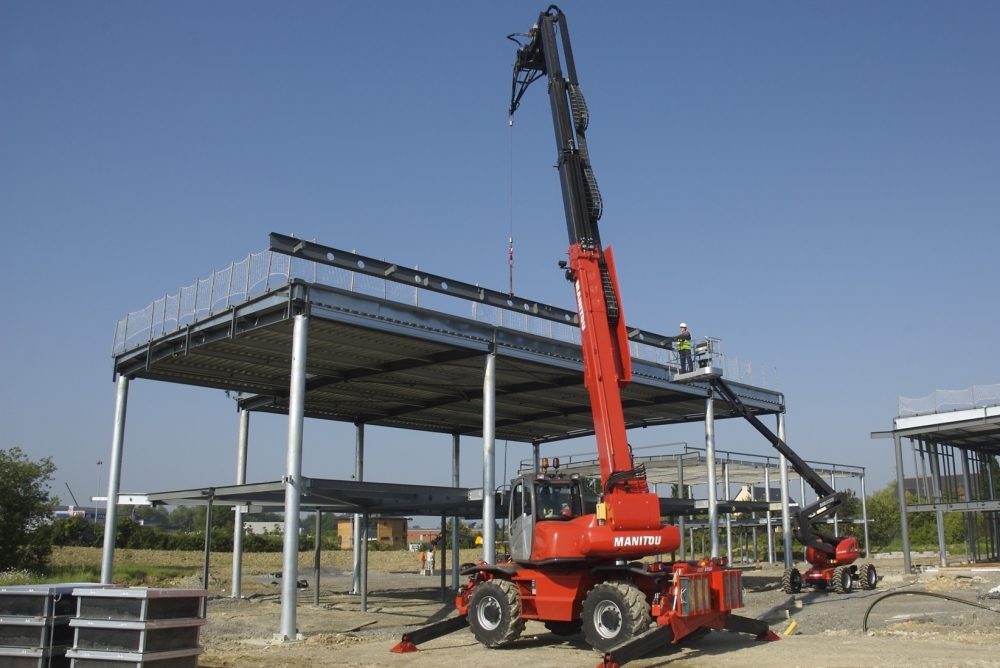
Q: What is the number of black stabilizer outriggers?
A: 3